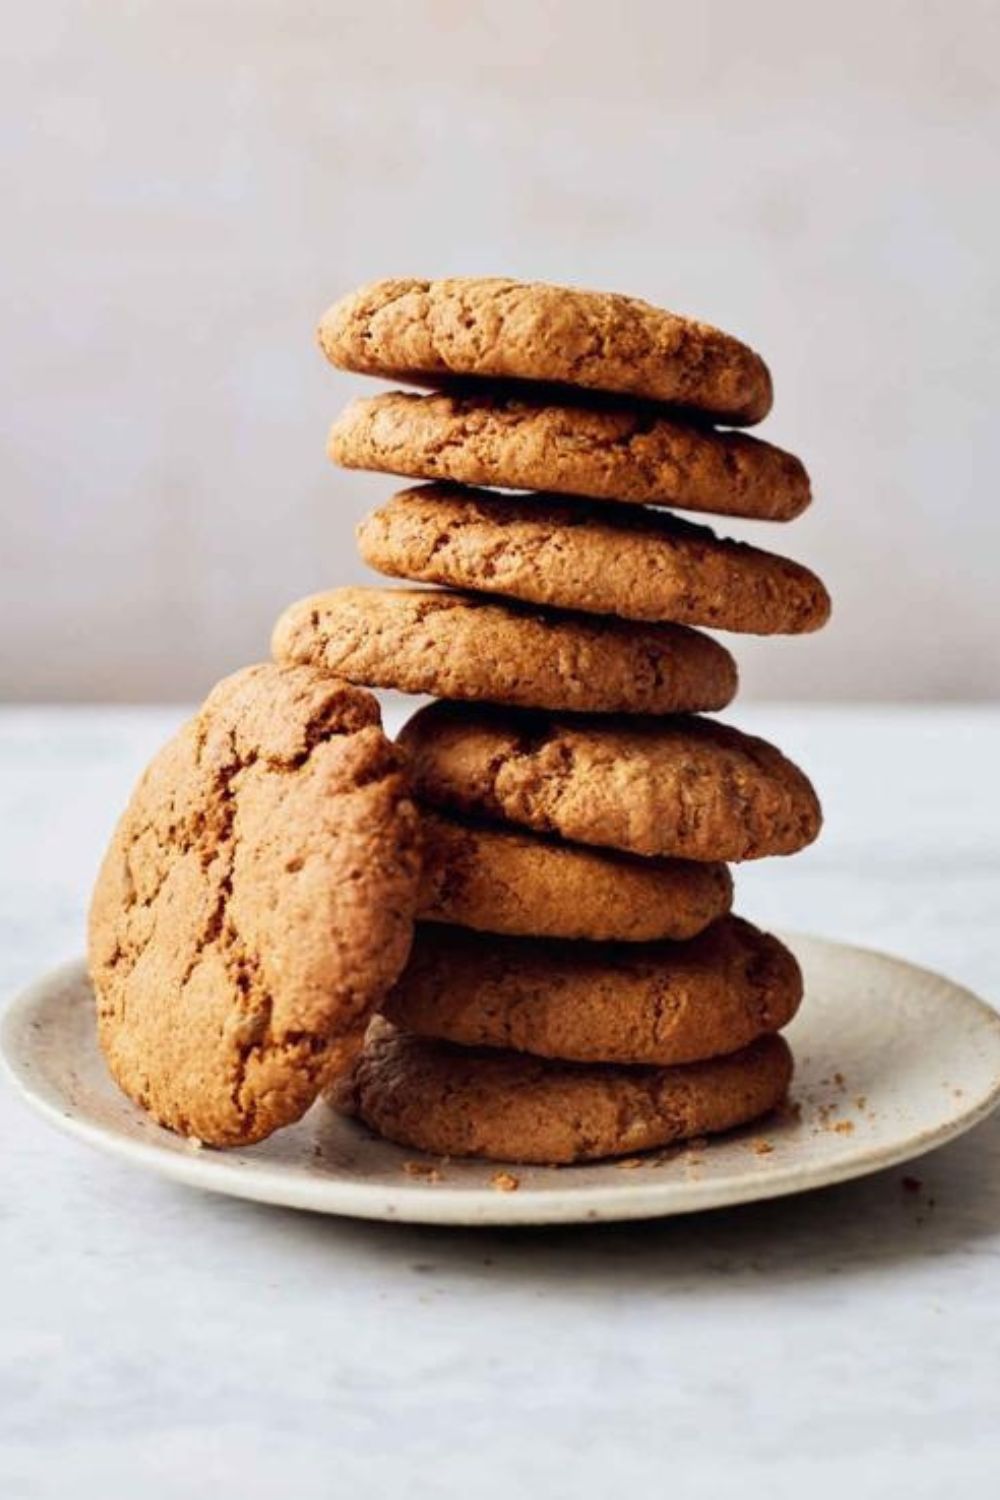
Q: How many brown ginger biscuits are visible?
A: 9